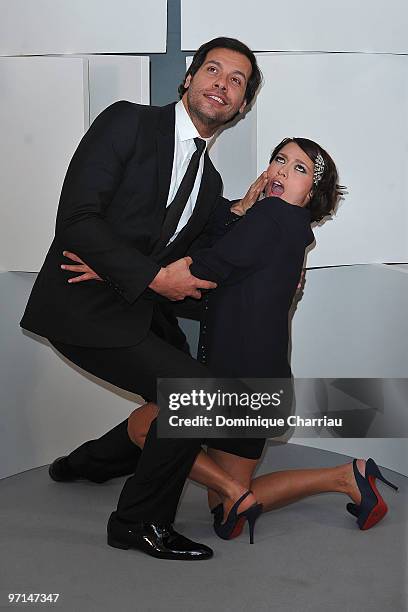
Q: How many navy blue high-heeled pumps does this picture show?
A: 2